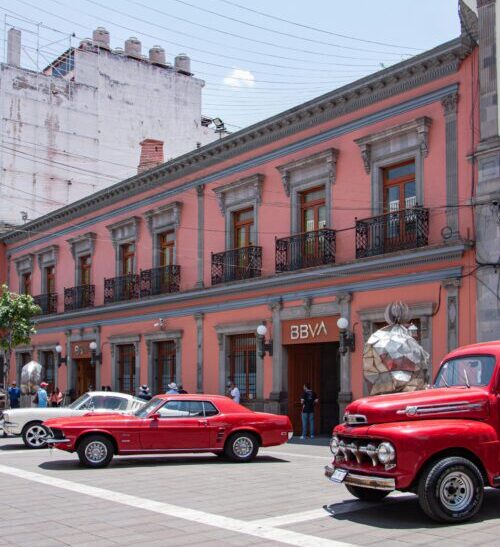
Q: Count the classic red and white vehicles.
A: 3